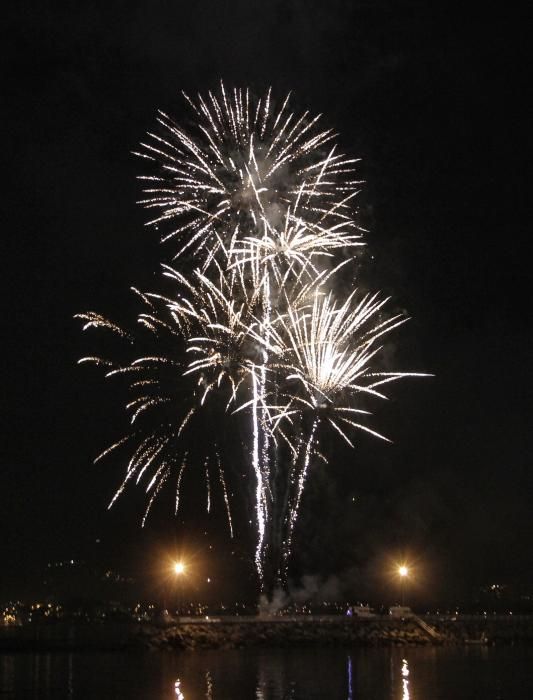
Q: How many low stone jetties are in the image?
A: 1